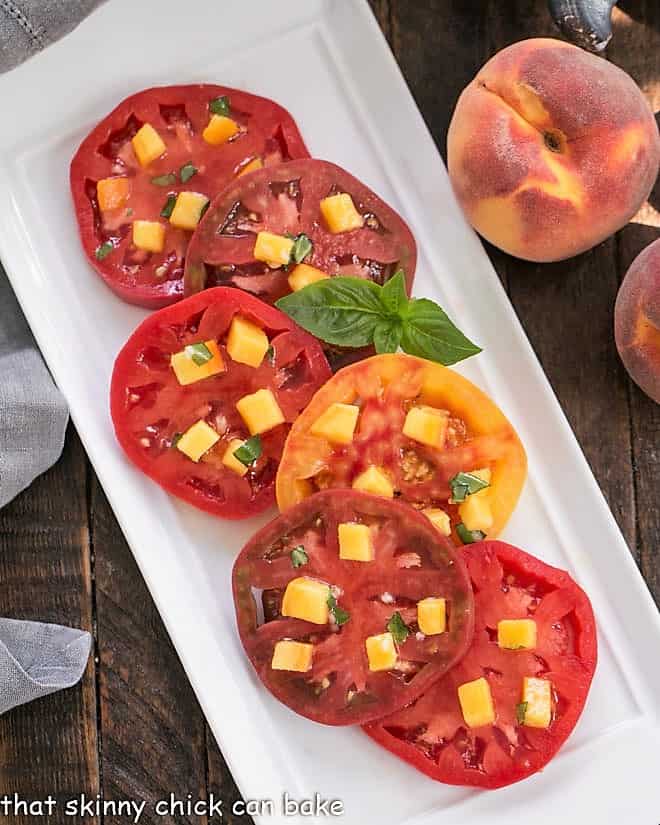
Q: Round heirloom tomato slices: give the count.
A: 6